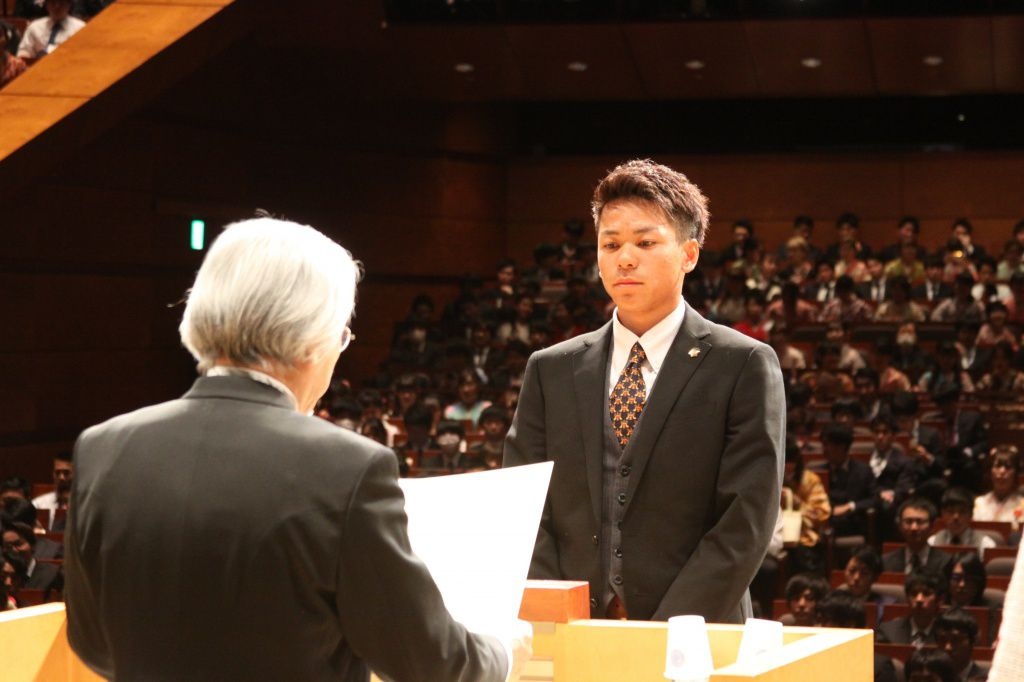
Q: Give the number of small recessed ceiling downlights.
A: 5